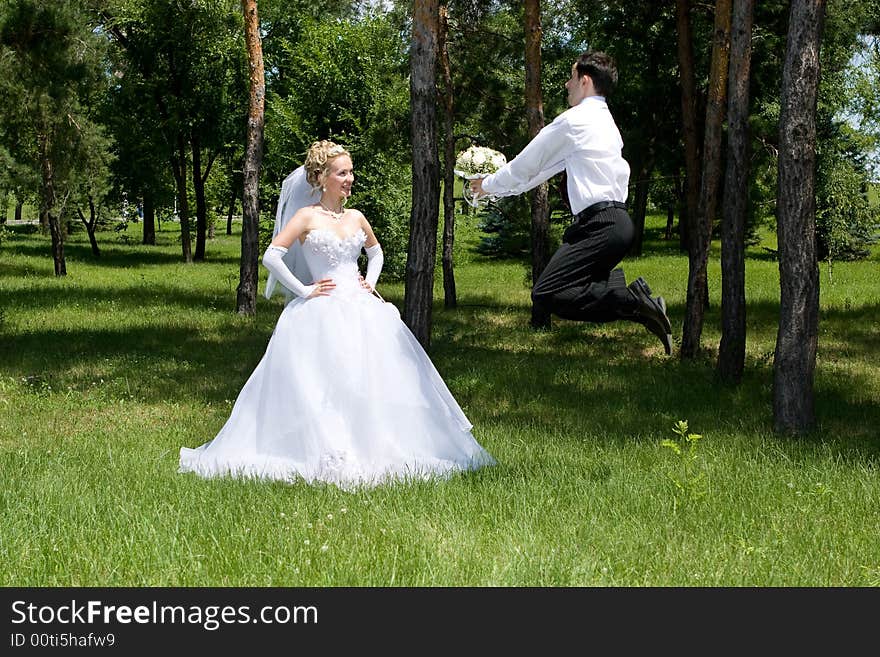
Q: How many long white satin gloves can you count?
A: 2